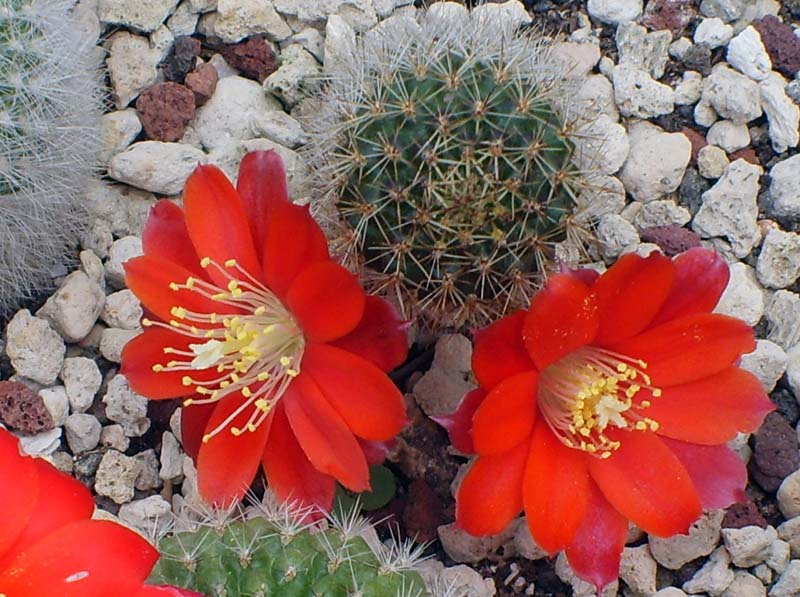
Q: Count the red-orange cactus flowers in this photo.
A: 3